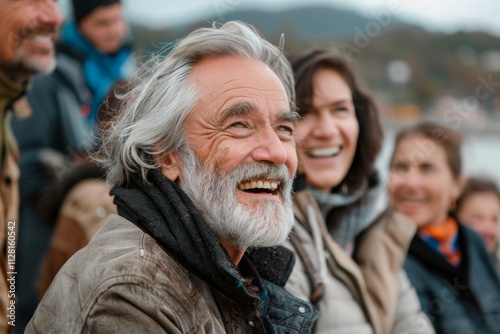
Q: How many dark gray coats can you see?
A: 2